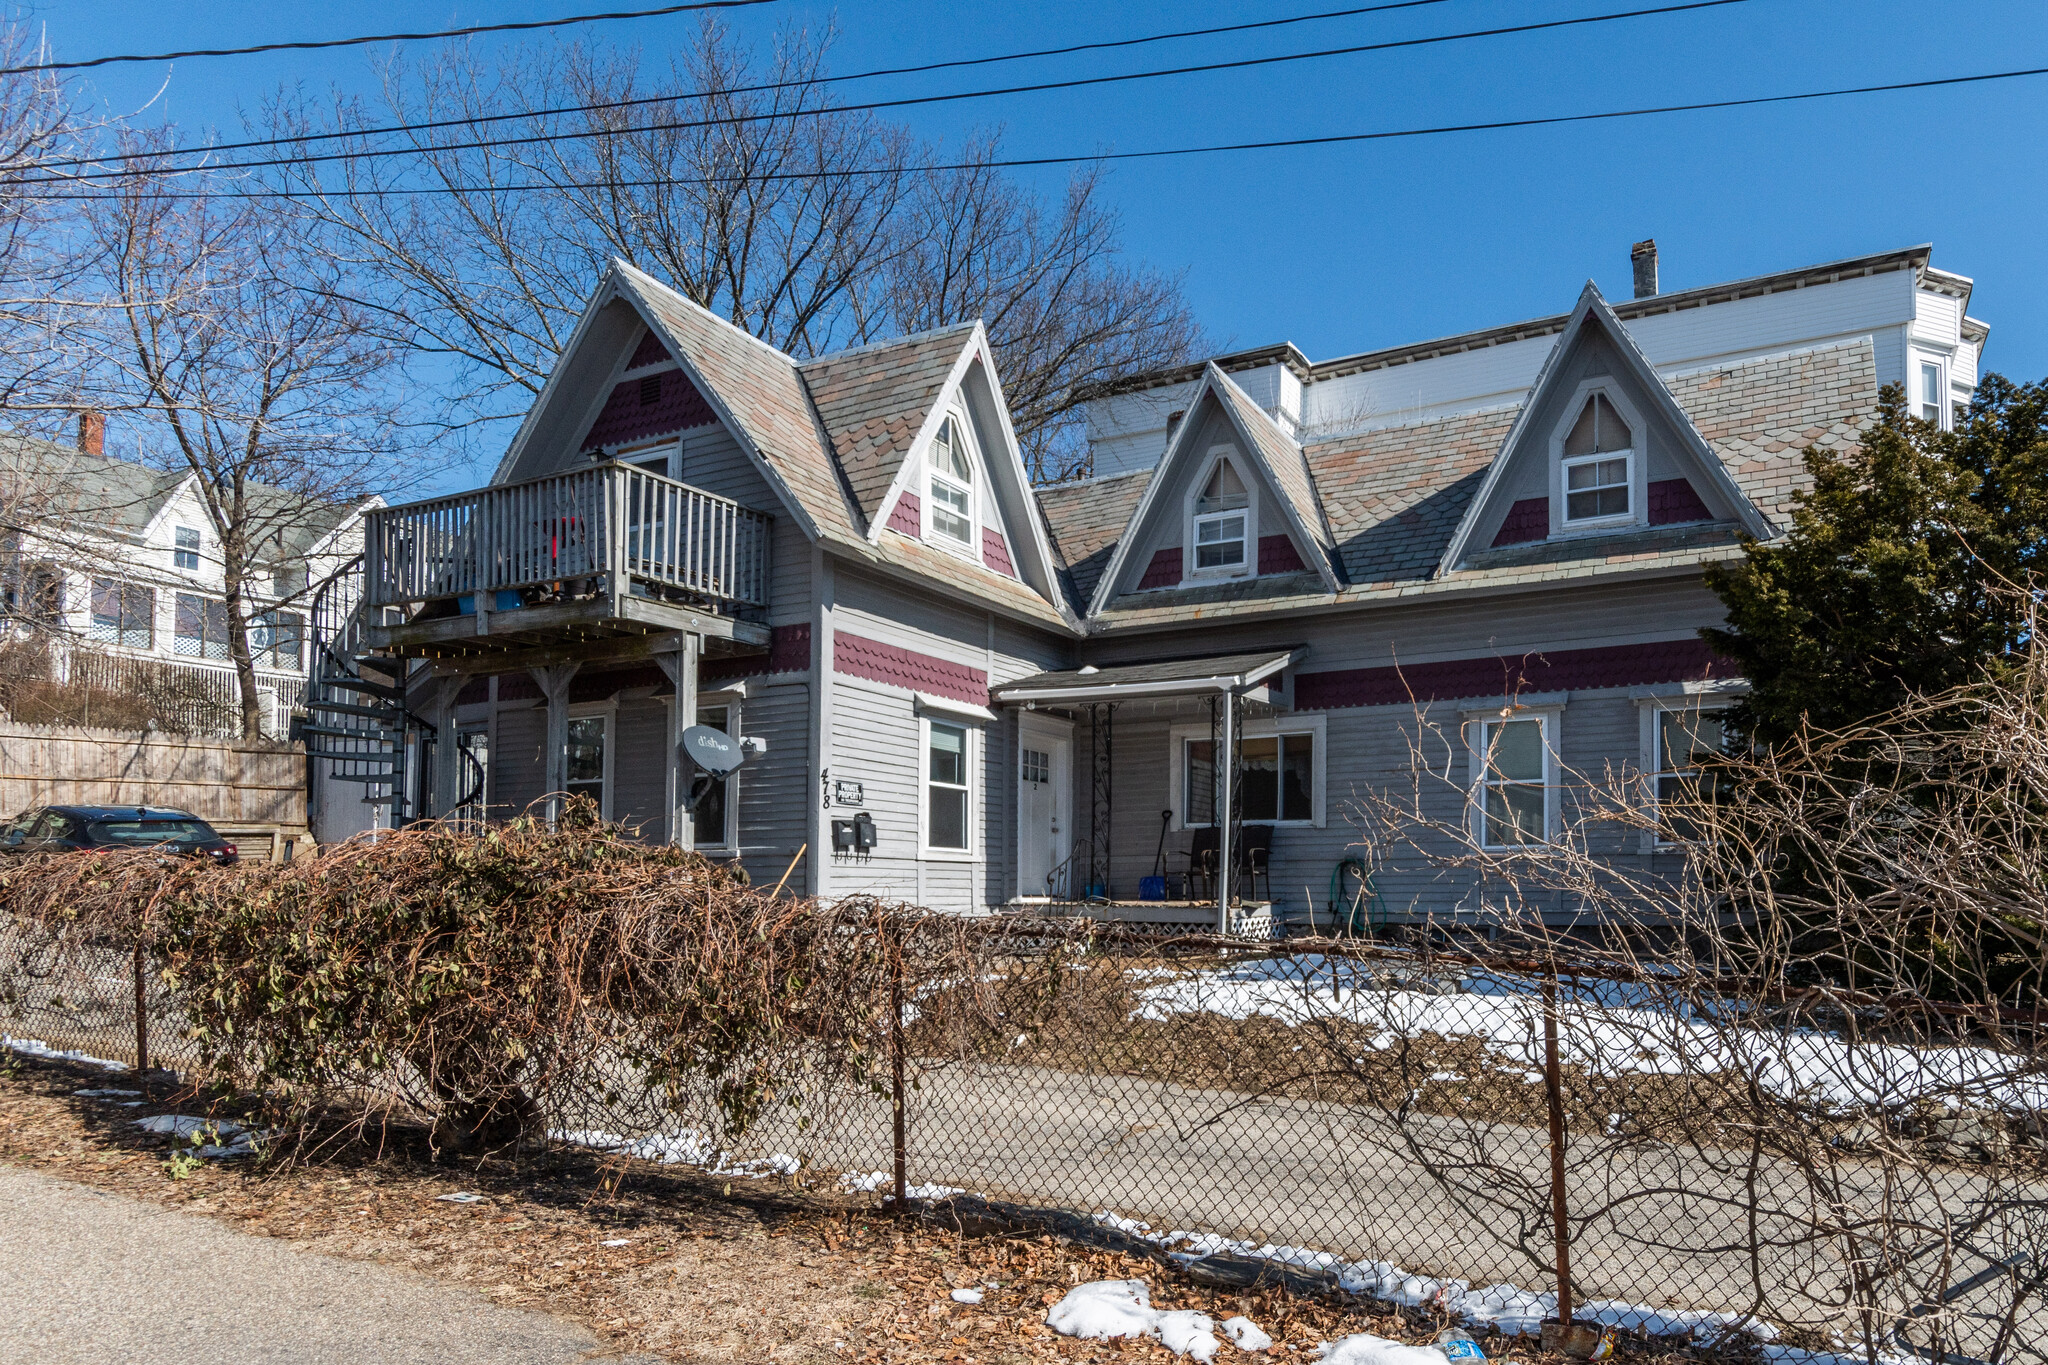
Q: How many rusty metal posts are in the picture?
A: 3